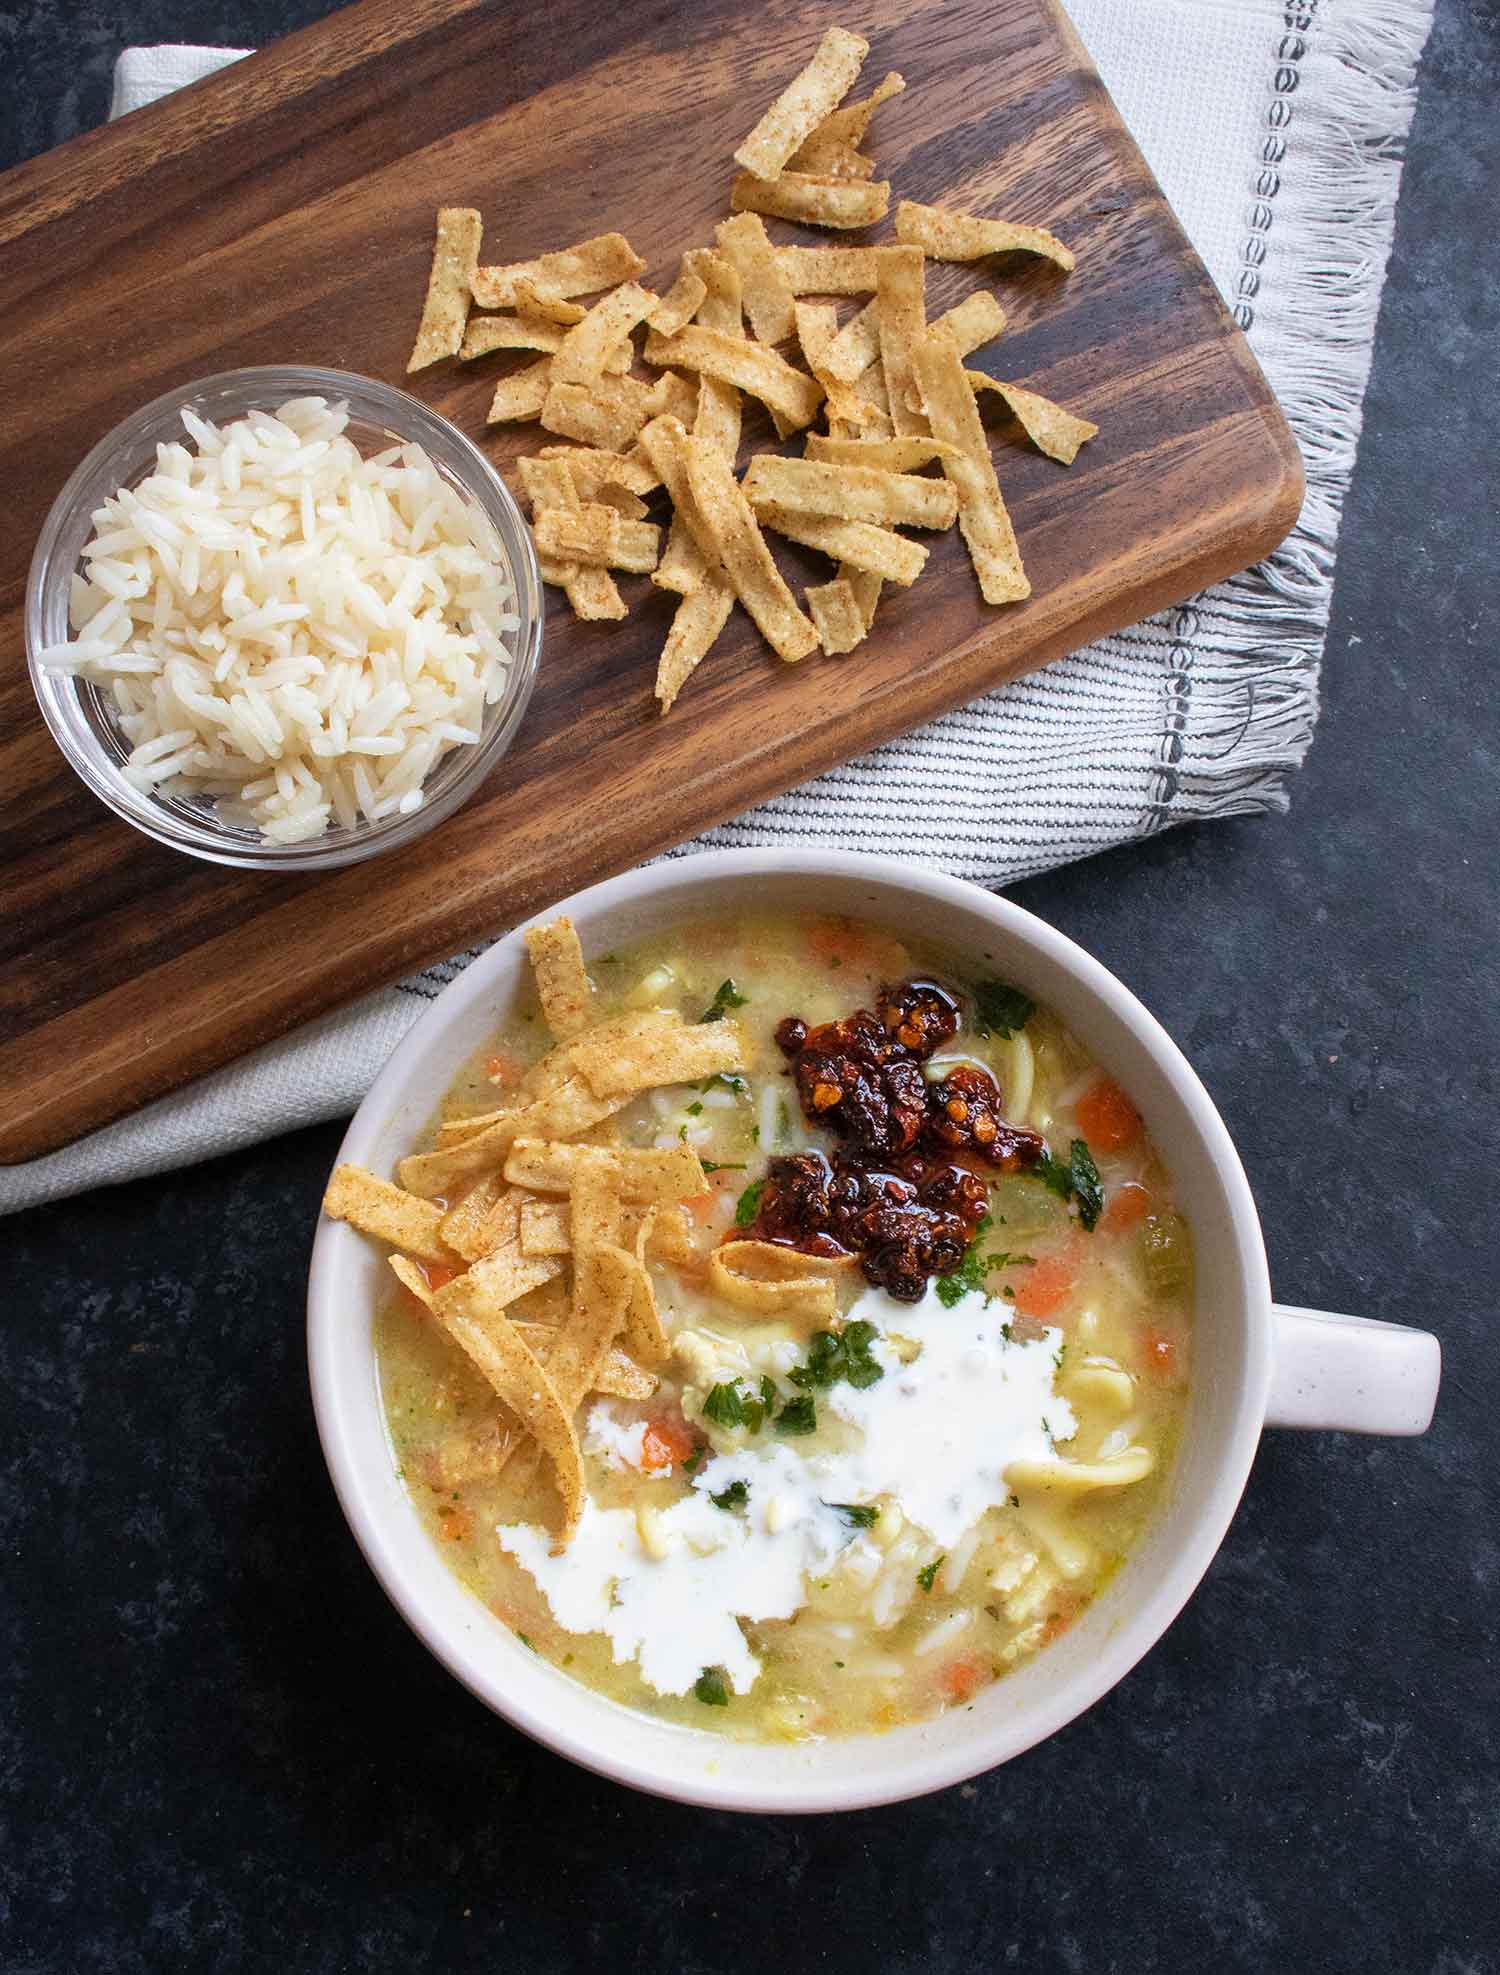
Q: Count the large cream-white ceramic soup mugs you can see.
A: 1